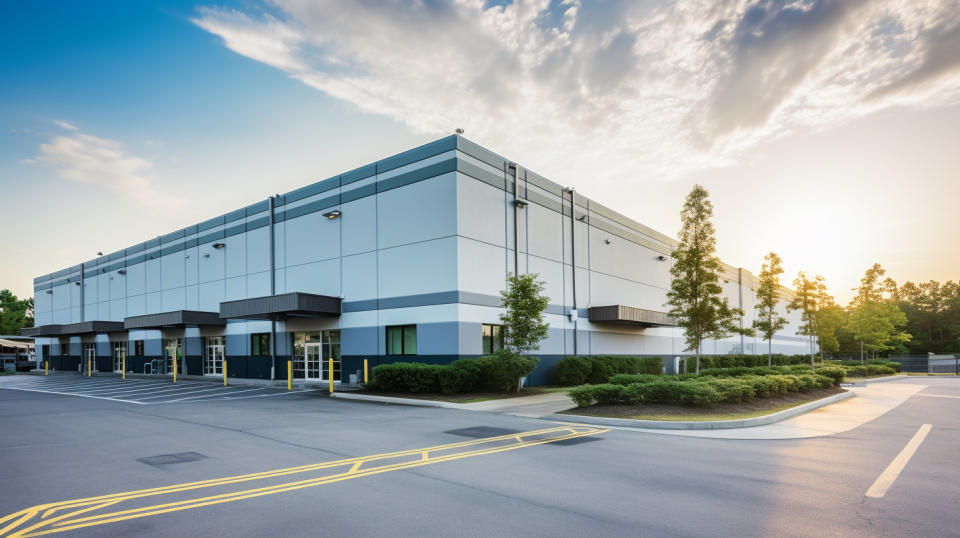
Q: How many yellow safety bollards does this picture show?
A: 8